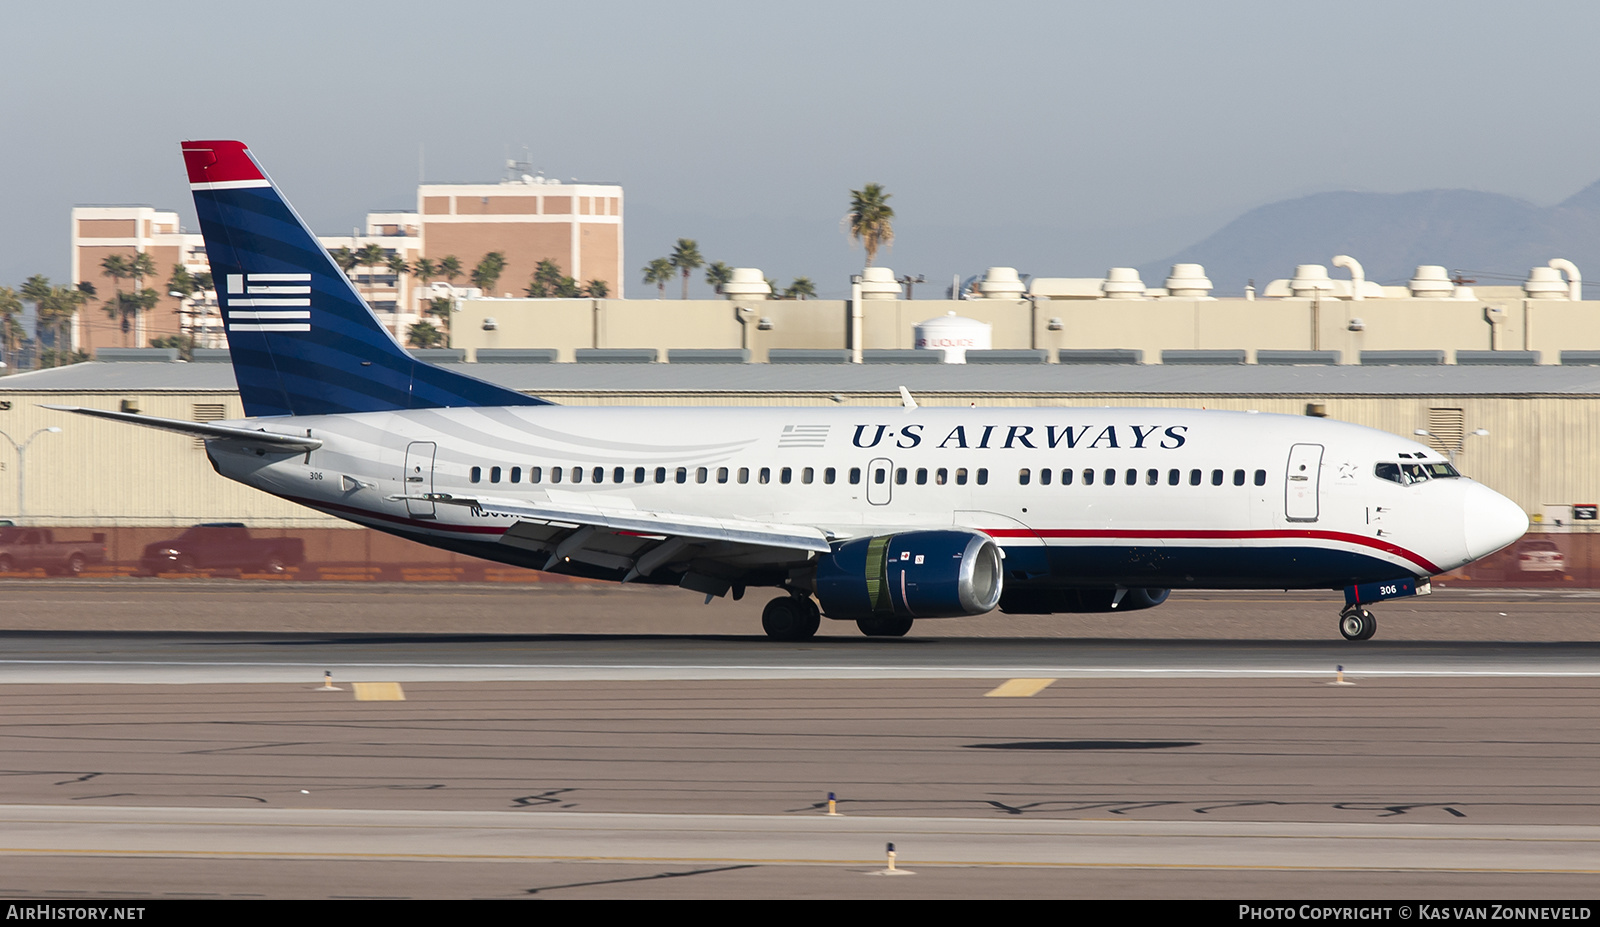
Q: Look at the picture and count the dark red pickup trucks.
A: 2